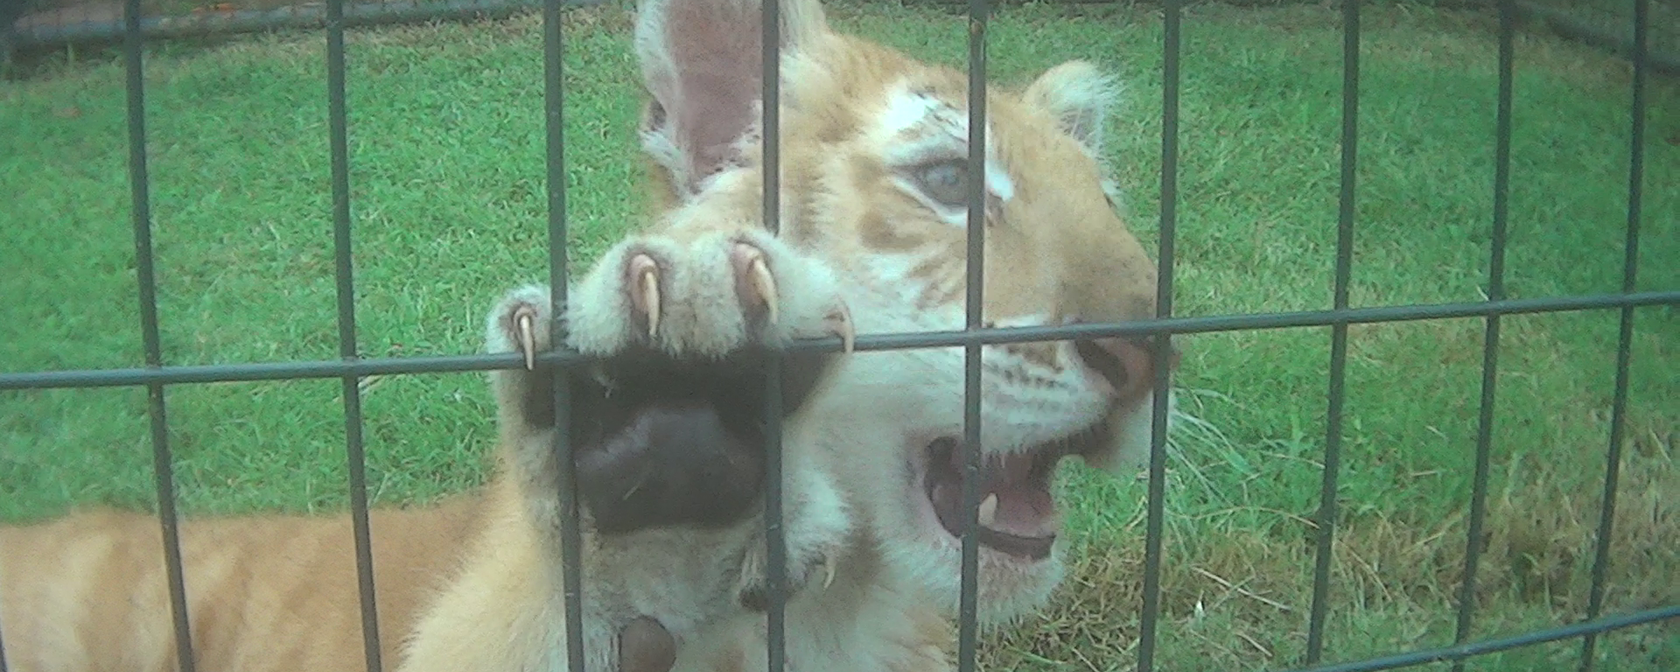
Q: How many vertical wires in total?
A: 9